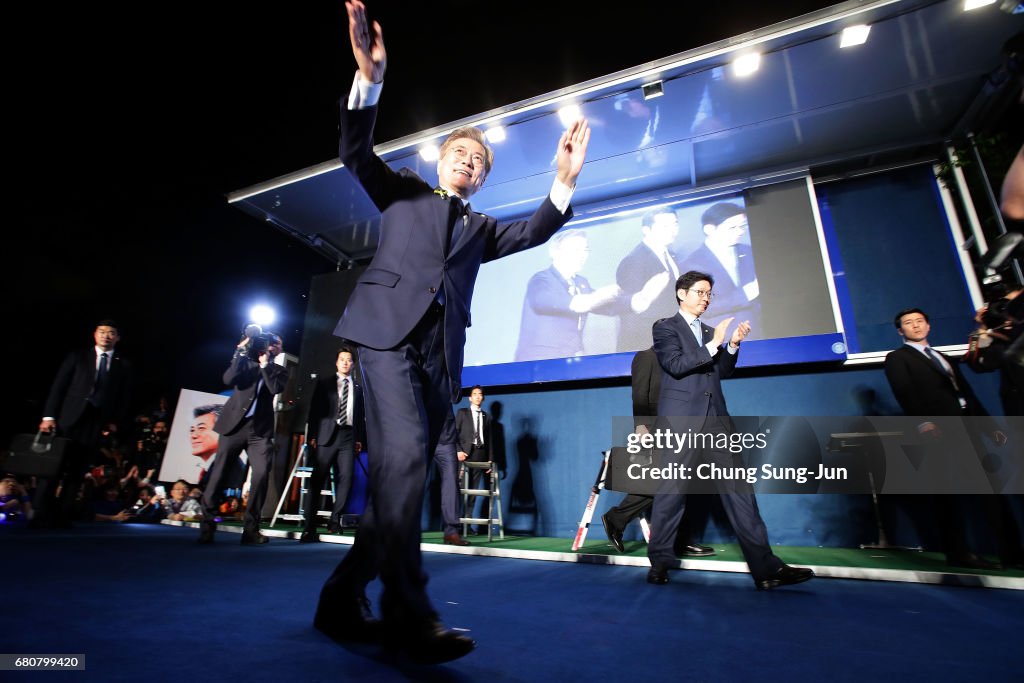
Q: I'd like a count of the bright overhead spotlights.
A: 6